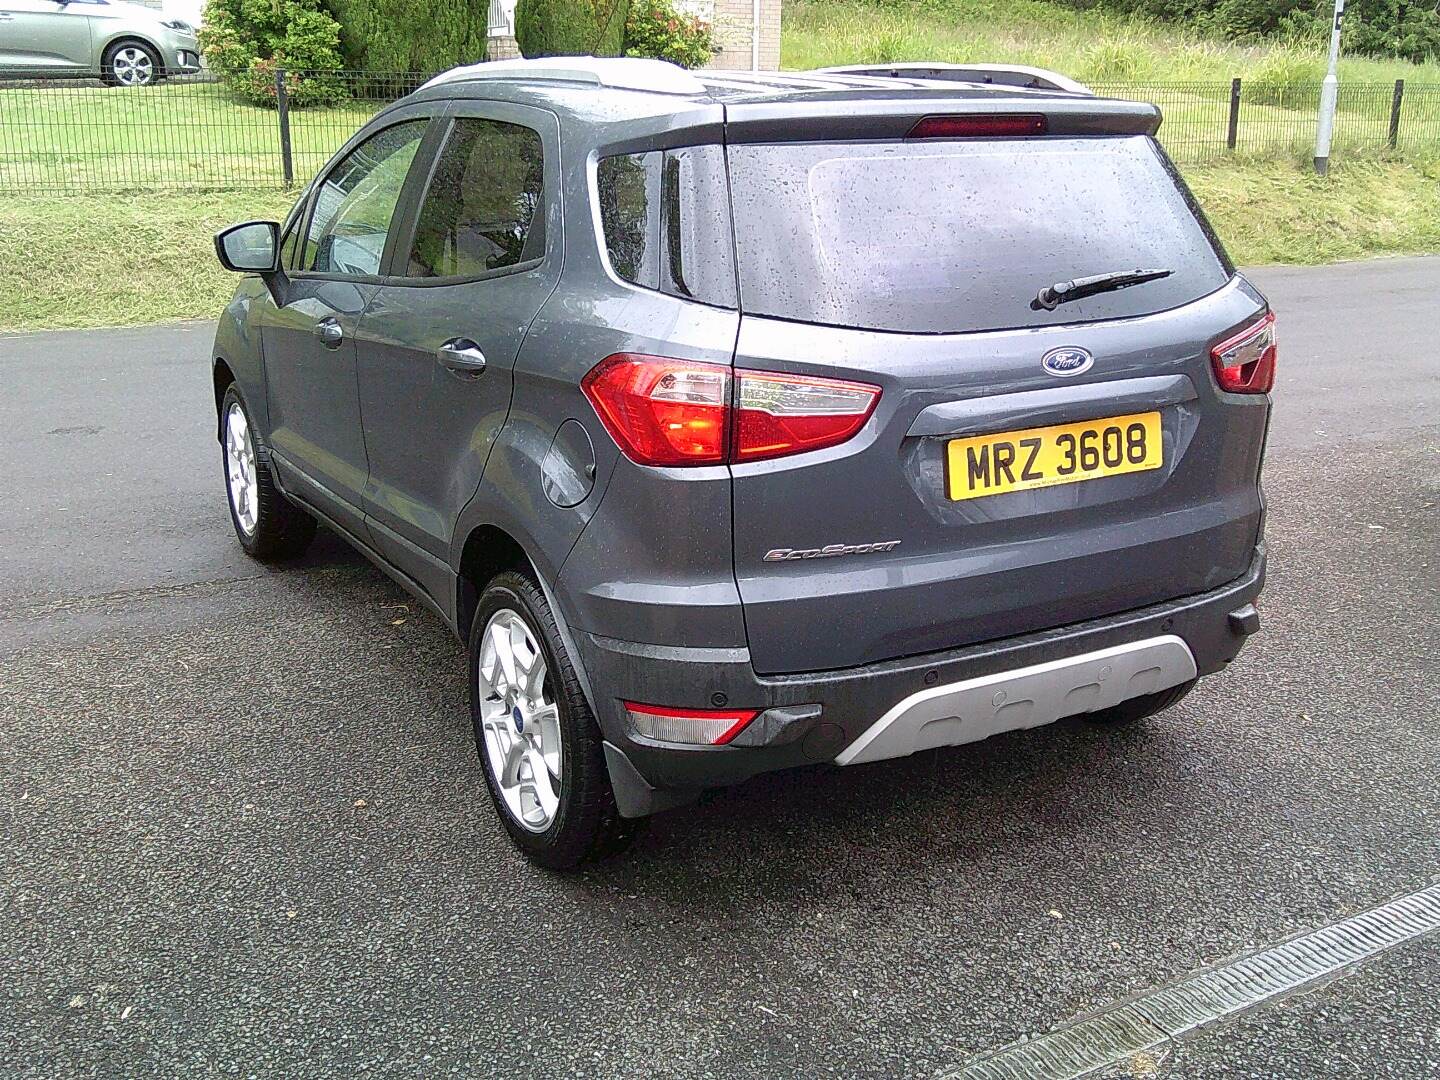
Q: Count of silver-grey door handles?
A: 2